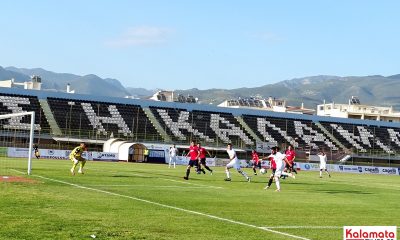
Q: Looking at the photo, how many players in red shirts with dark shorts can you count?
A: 5